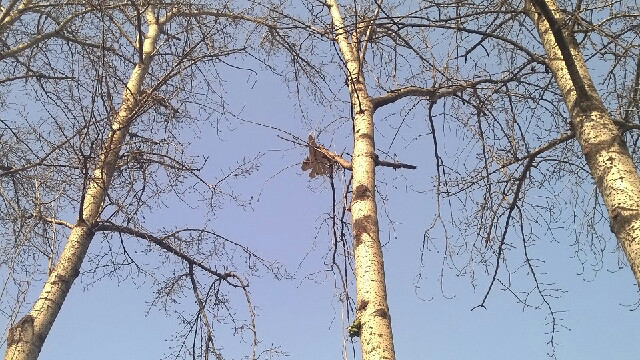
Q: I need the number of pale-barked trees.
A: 3